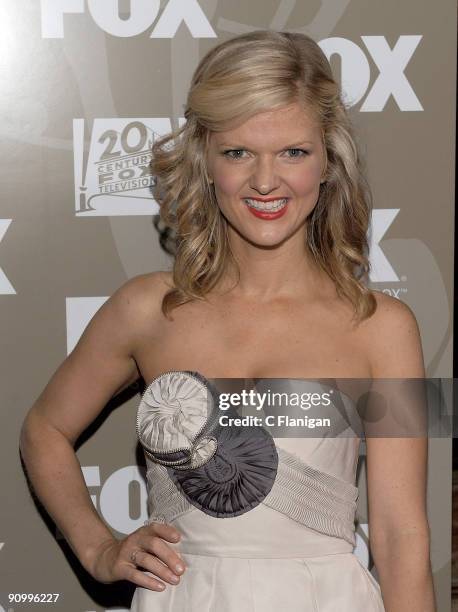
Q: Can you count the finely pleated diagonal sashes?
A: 2